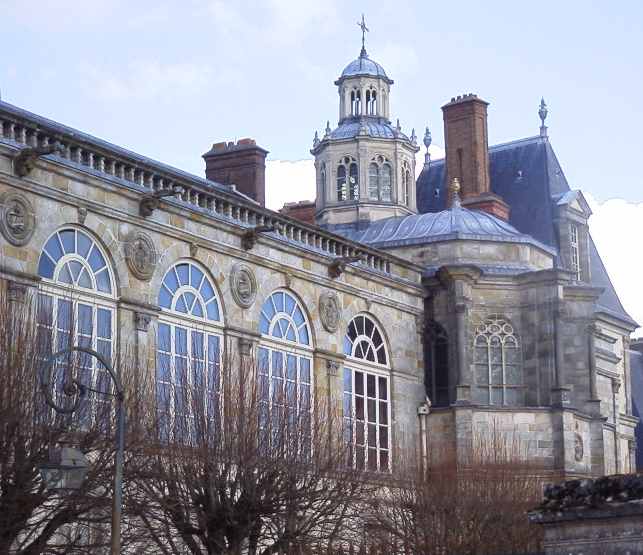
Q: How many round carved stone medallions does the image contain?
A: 4